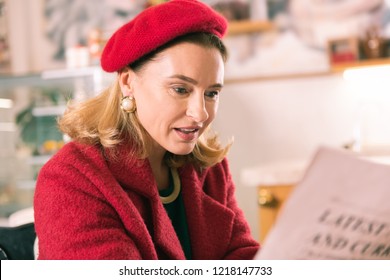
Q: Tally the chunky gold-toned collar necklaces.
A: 1